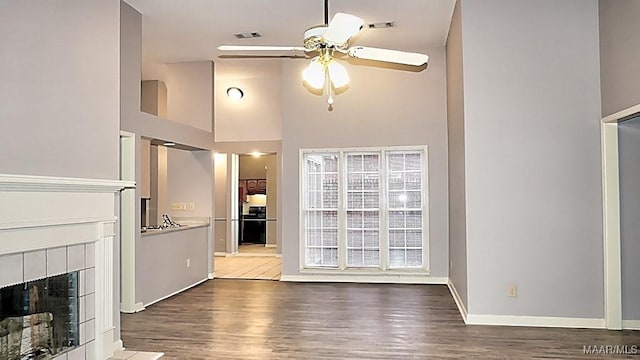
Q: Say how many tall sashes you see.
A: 3